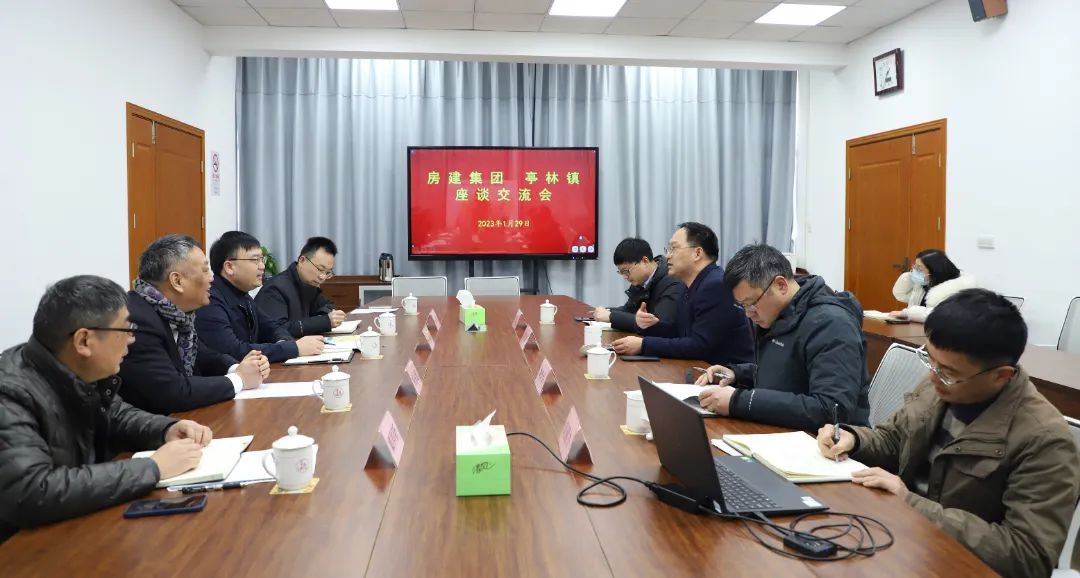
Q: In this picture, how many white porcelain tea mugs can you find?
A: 9